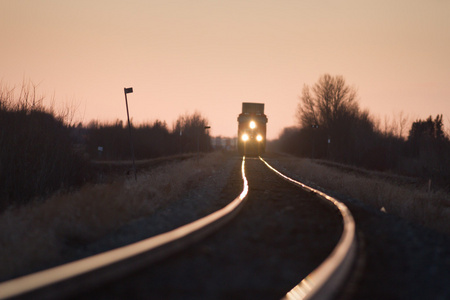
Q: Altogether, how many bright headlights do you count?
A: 3